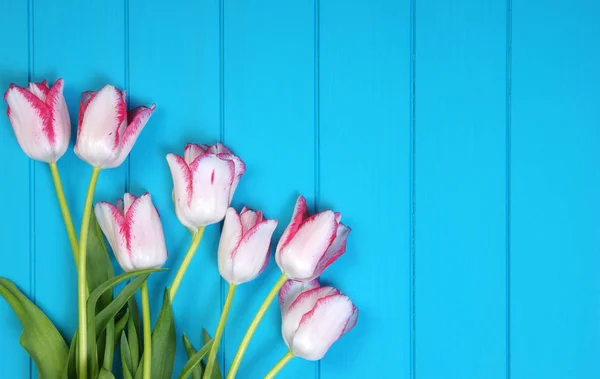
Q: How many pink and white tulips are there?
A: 7